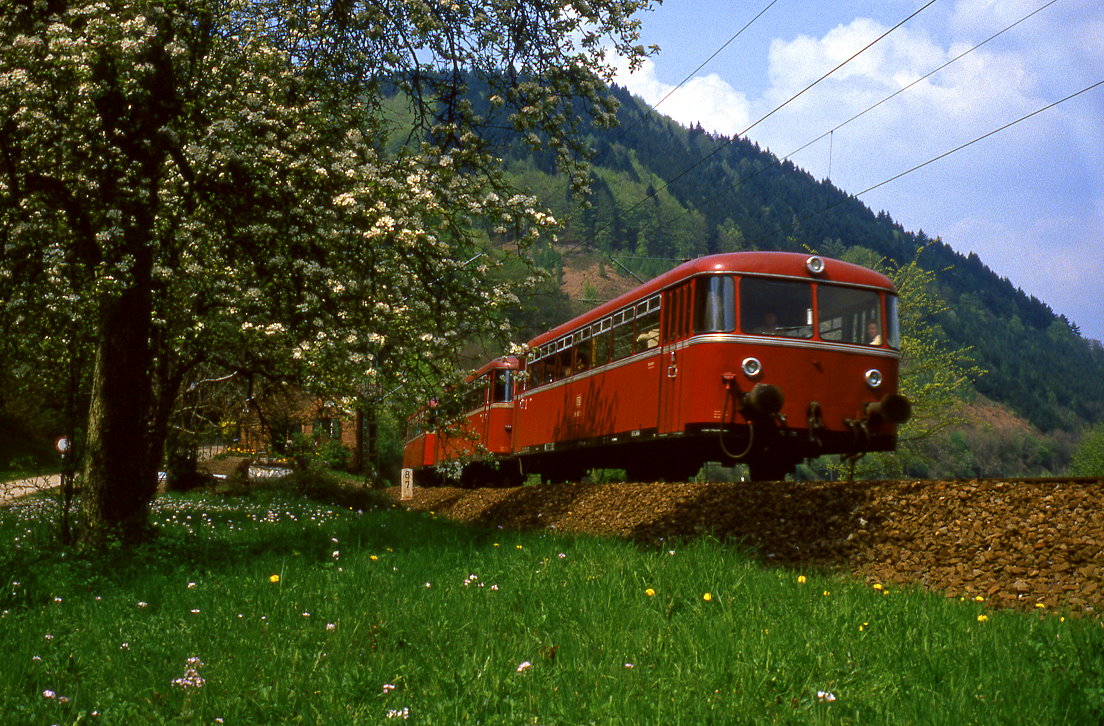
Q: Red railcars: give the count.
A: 3